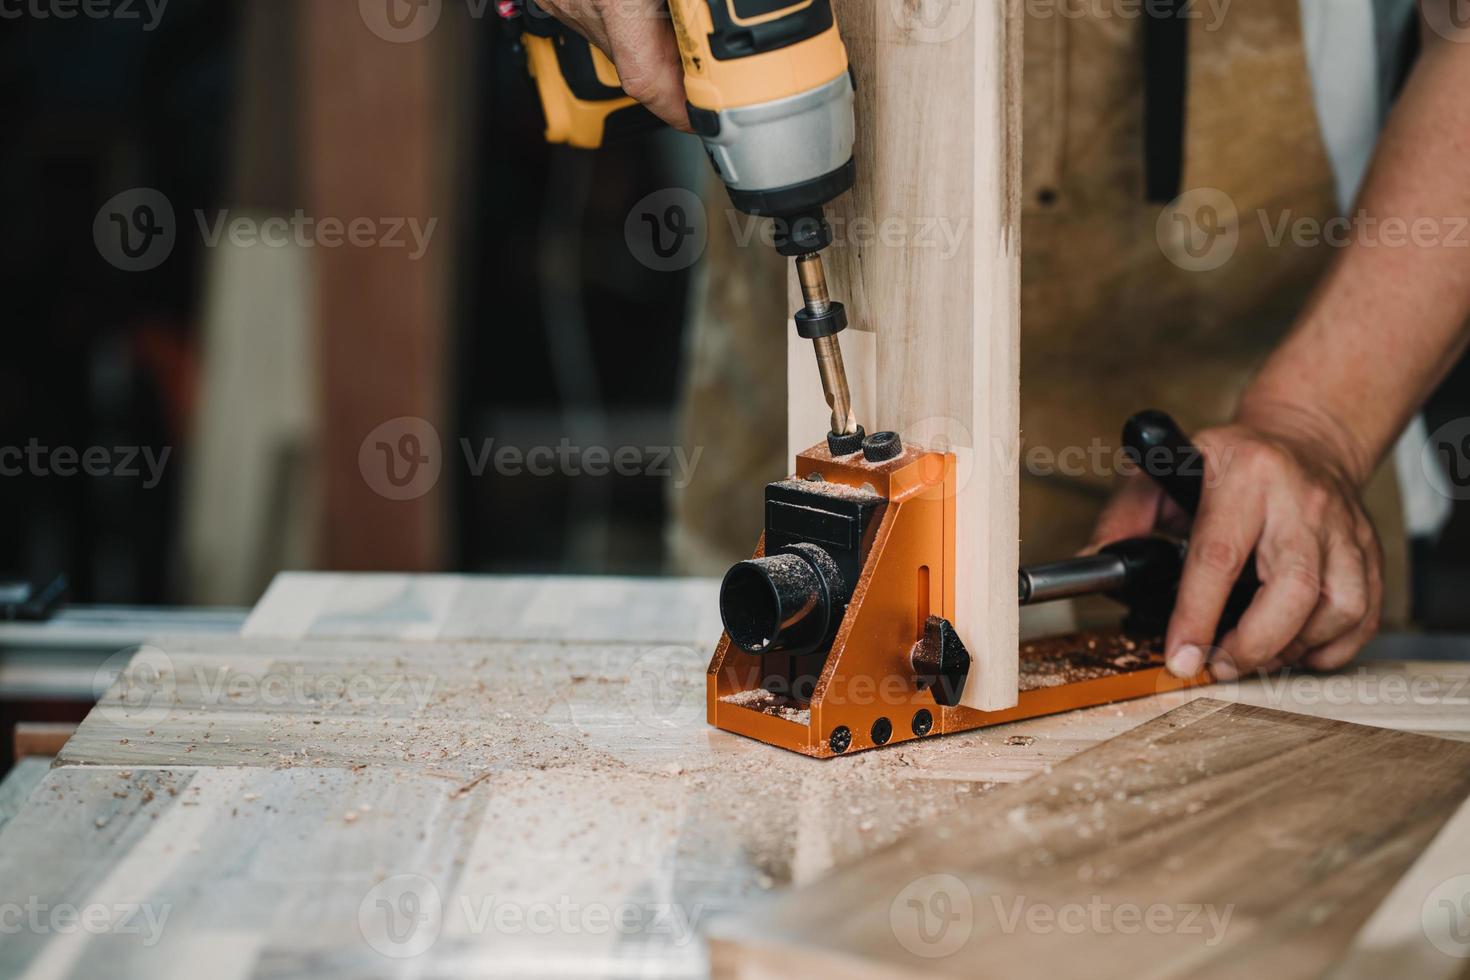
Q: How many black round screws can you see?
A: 3